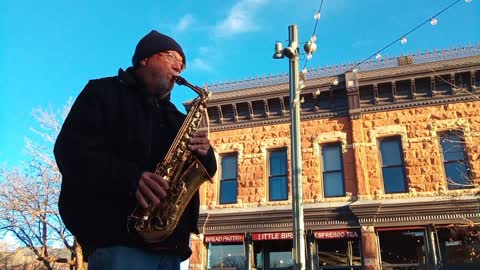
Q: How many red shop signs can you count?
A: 3